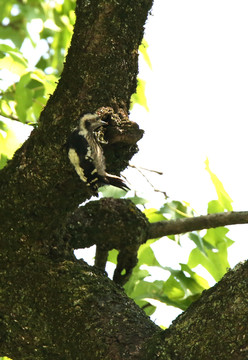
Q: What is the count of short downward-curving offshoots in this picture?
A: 2